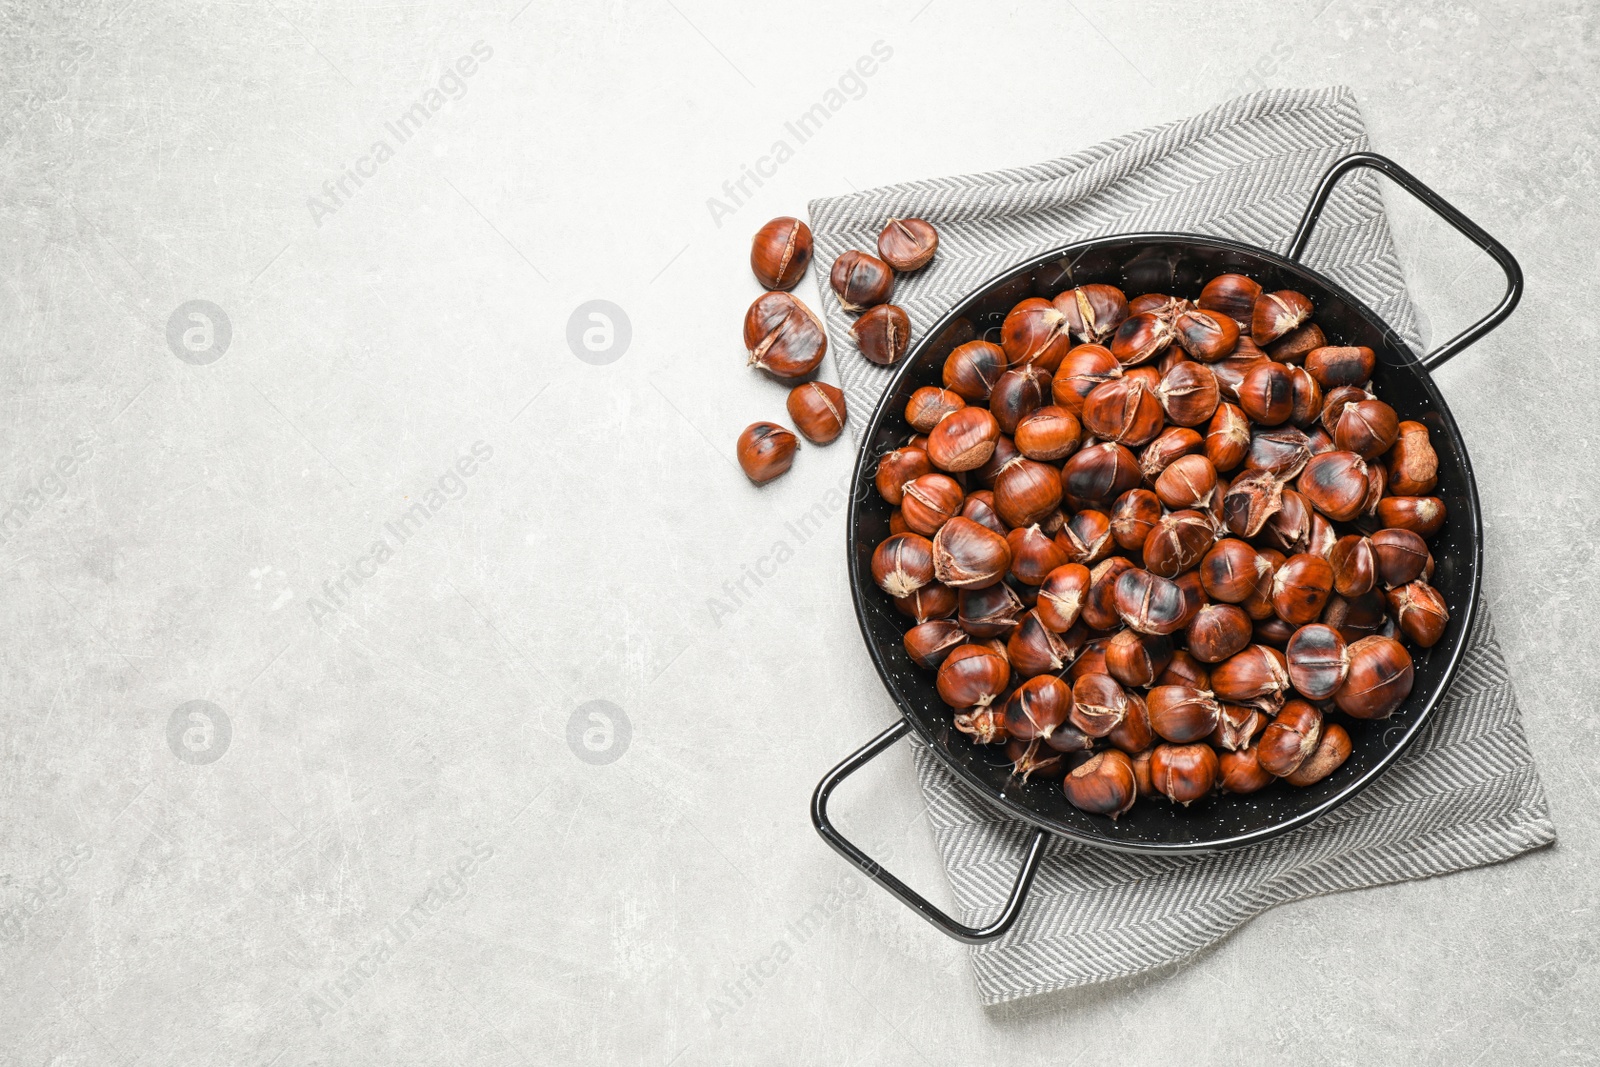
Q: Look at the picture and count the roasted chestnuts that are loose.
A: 7